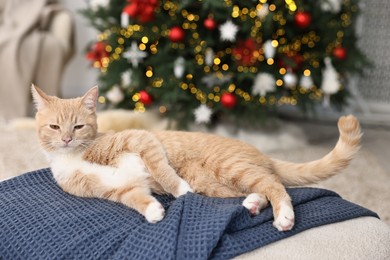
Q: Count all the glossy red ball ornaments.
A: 6